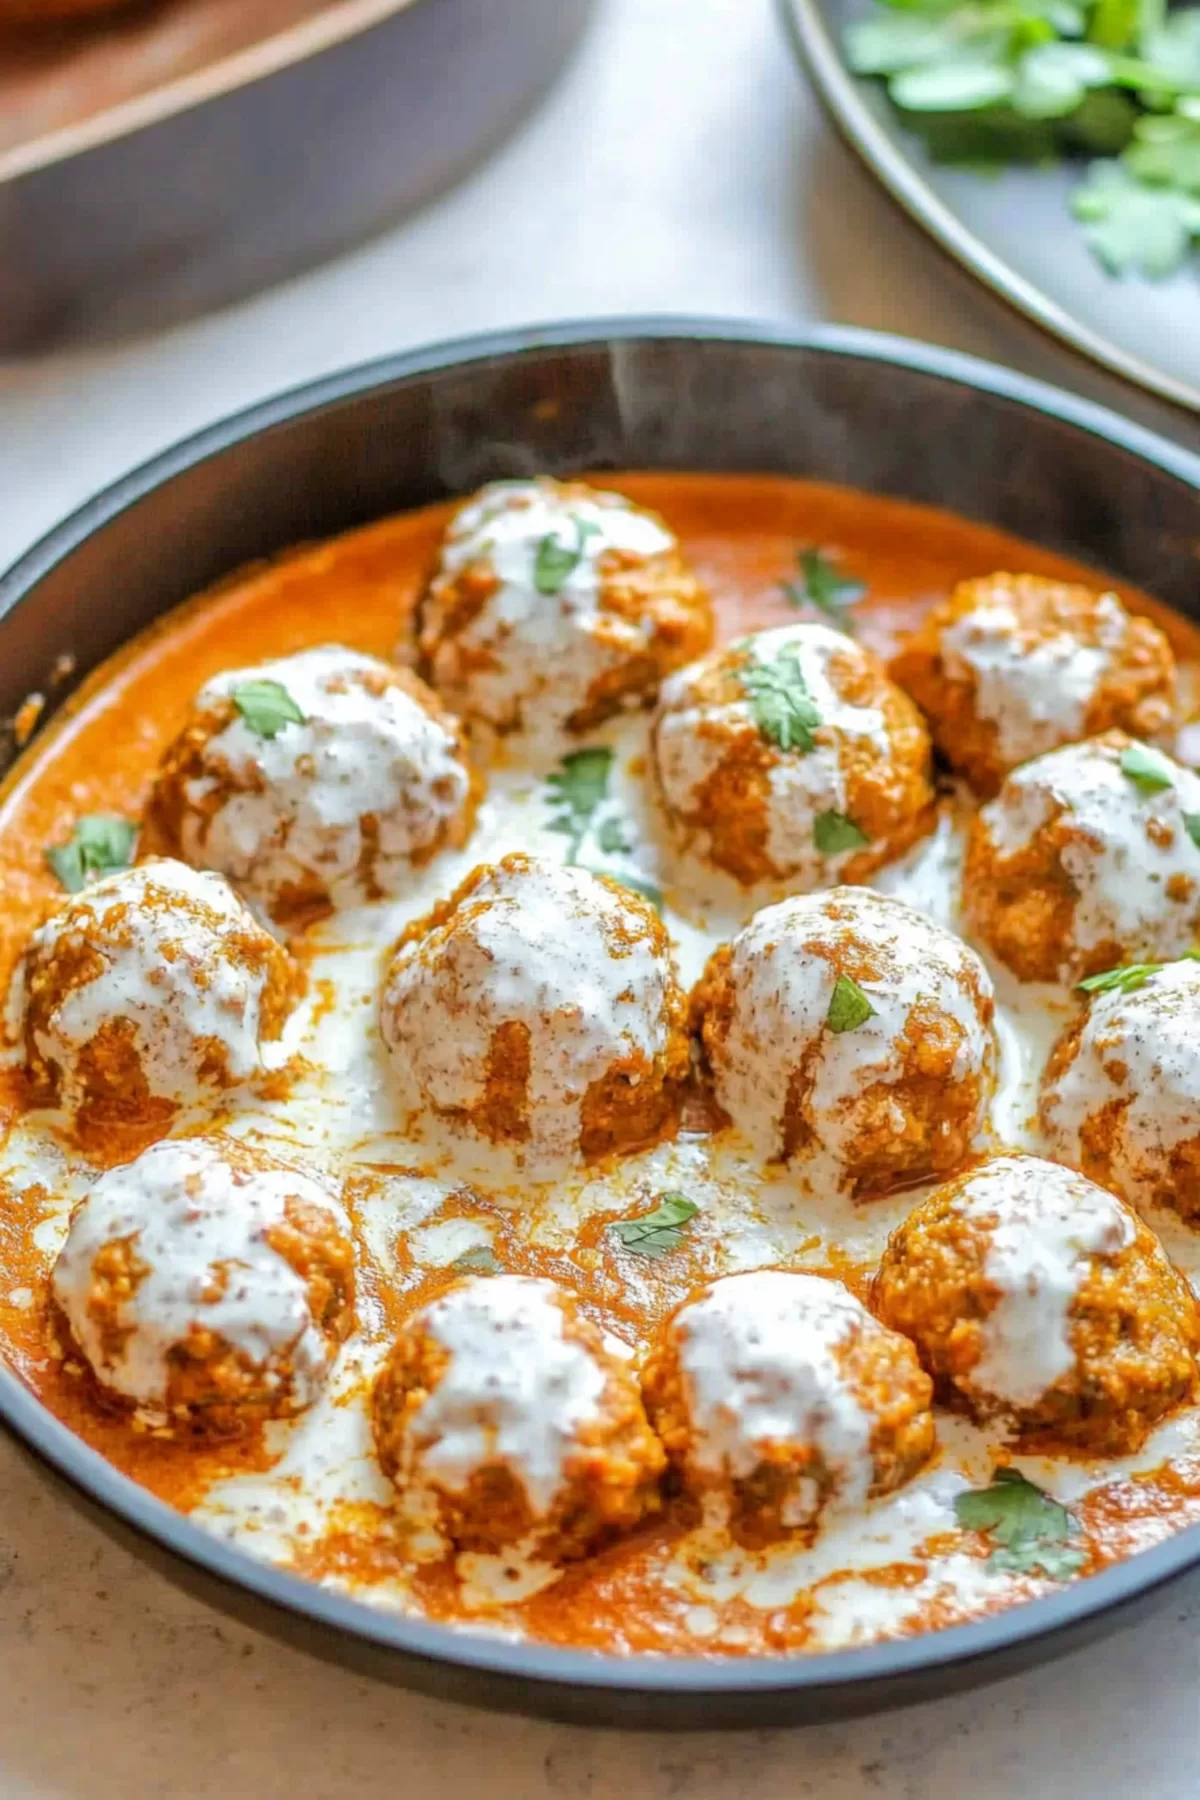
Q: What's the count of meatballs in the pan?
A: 13